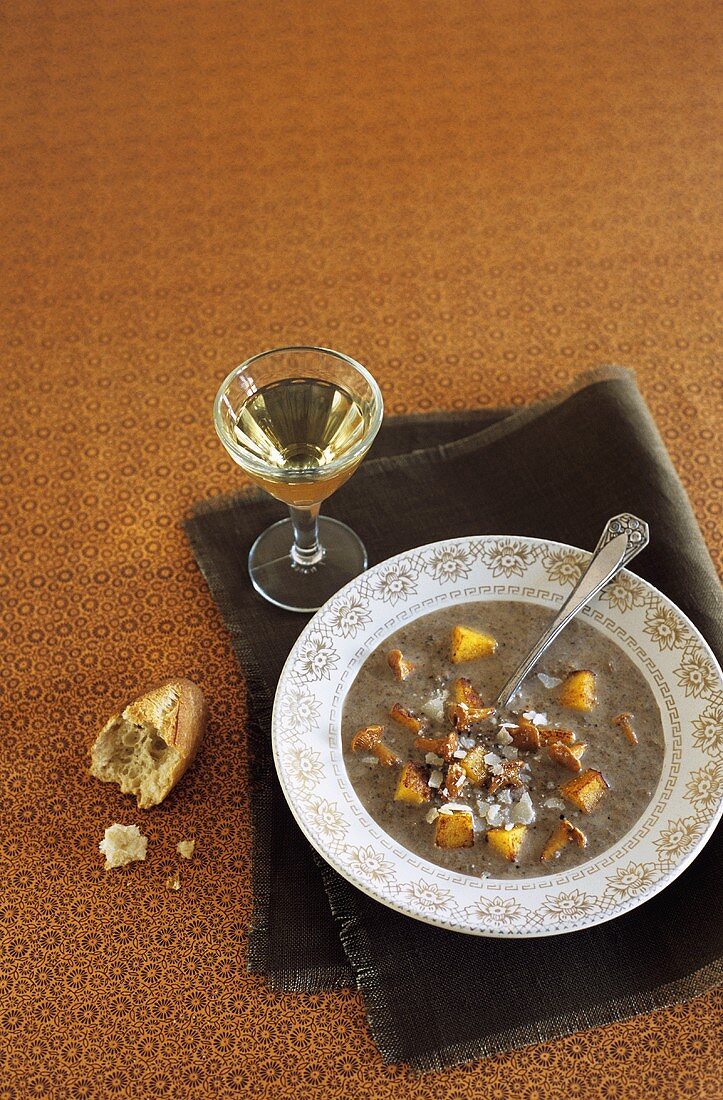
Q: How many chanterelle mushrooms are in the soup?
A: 10